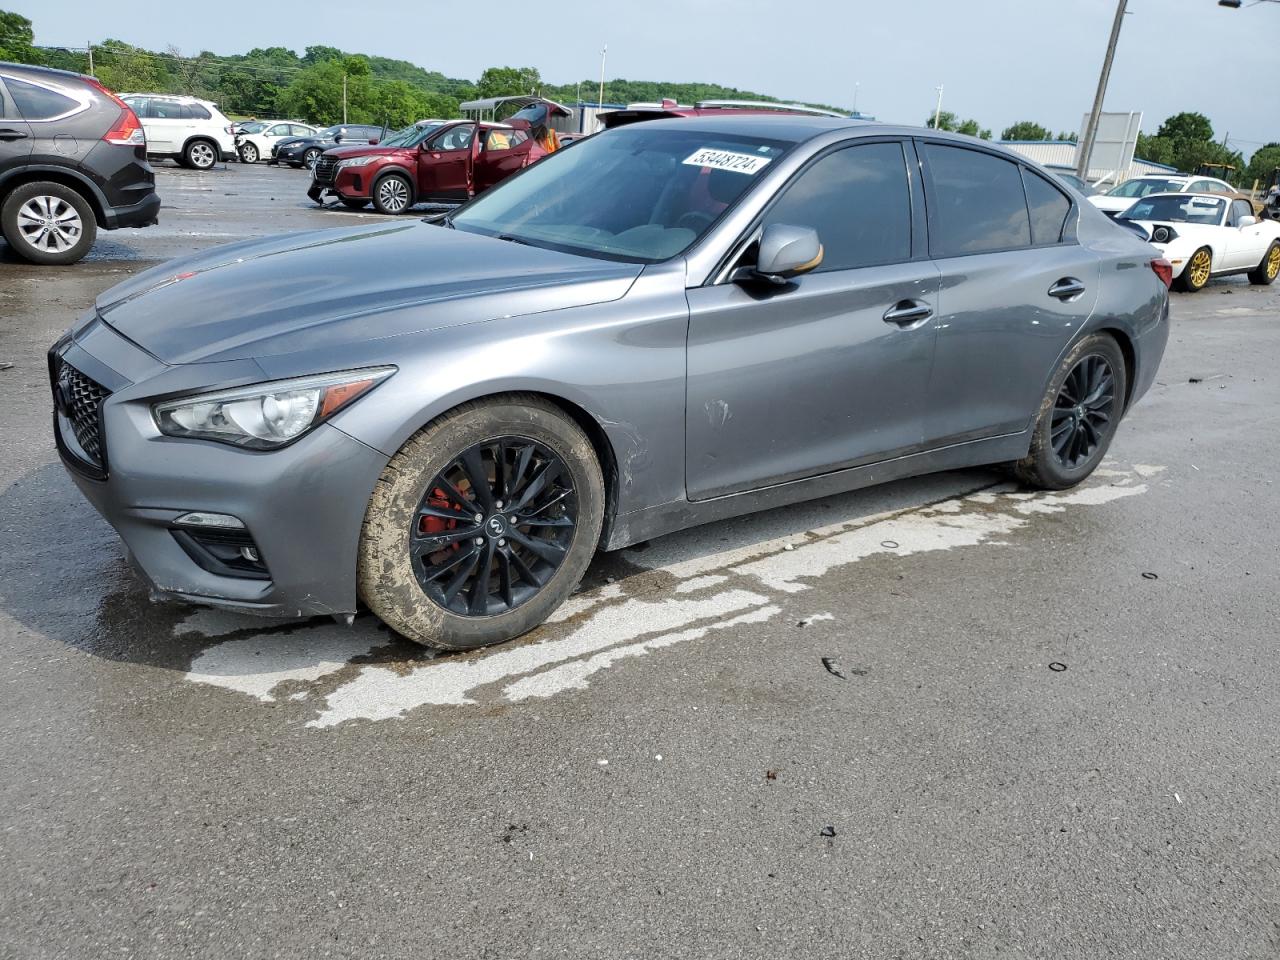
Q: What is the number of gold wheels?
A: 2